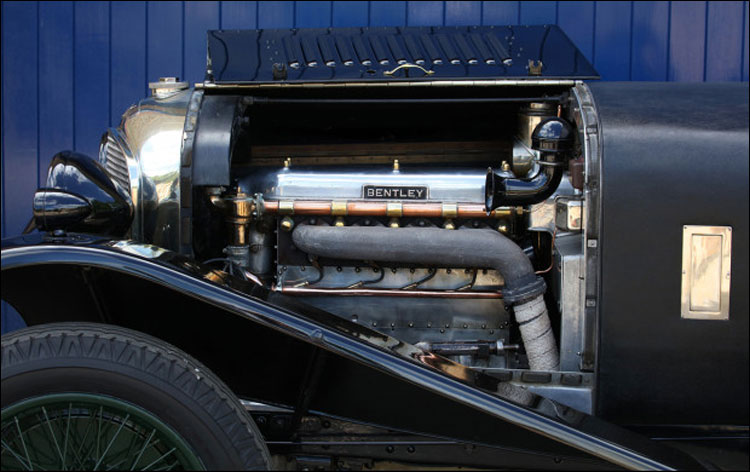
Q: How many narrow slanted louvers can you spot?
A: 13